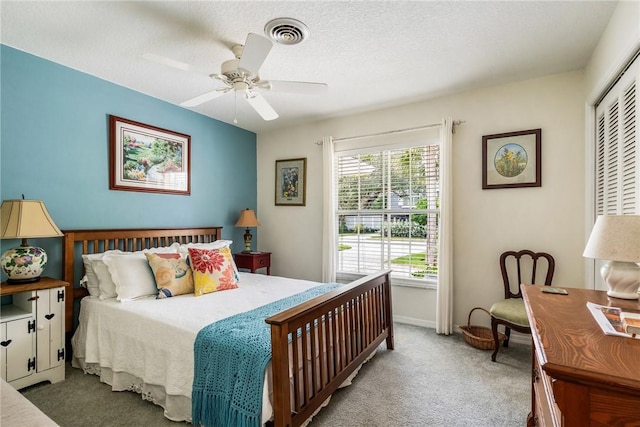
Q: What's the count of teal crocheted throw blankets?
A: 1